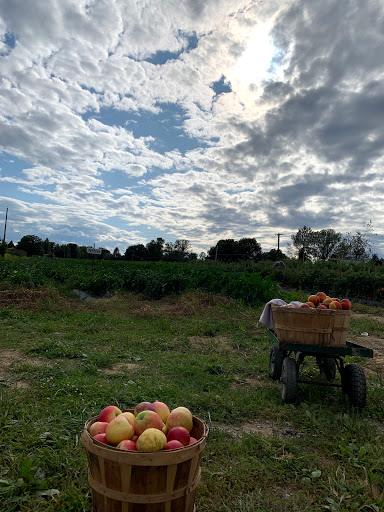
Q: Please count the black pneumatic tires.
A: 4